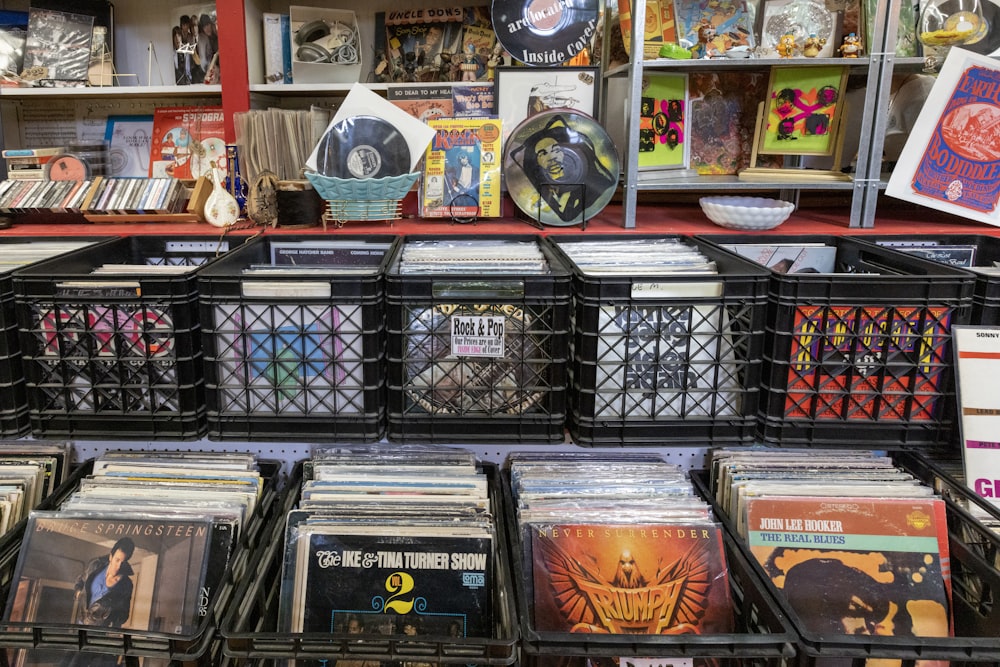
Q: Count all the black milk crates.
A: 13